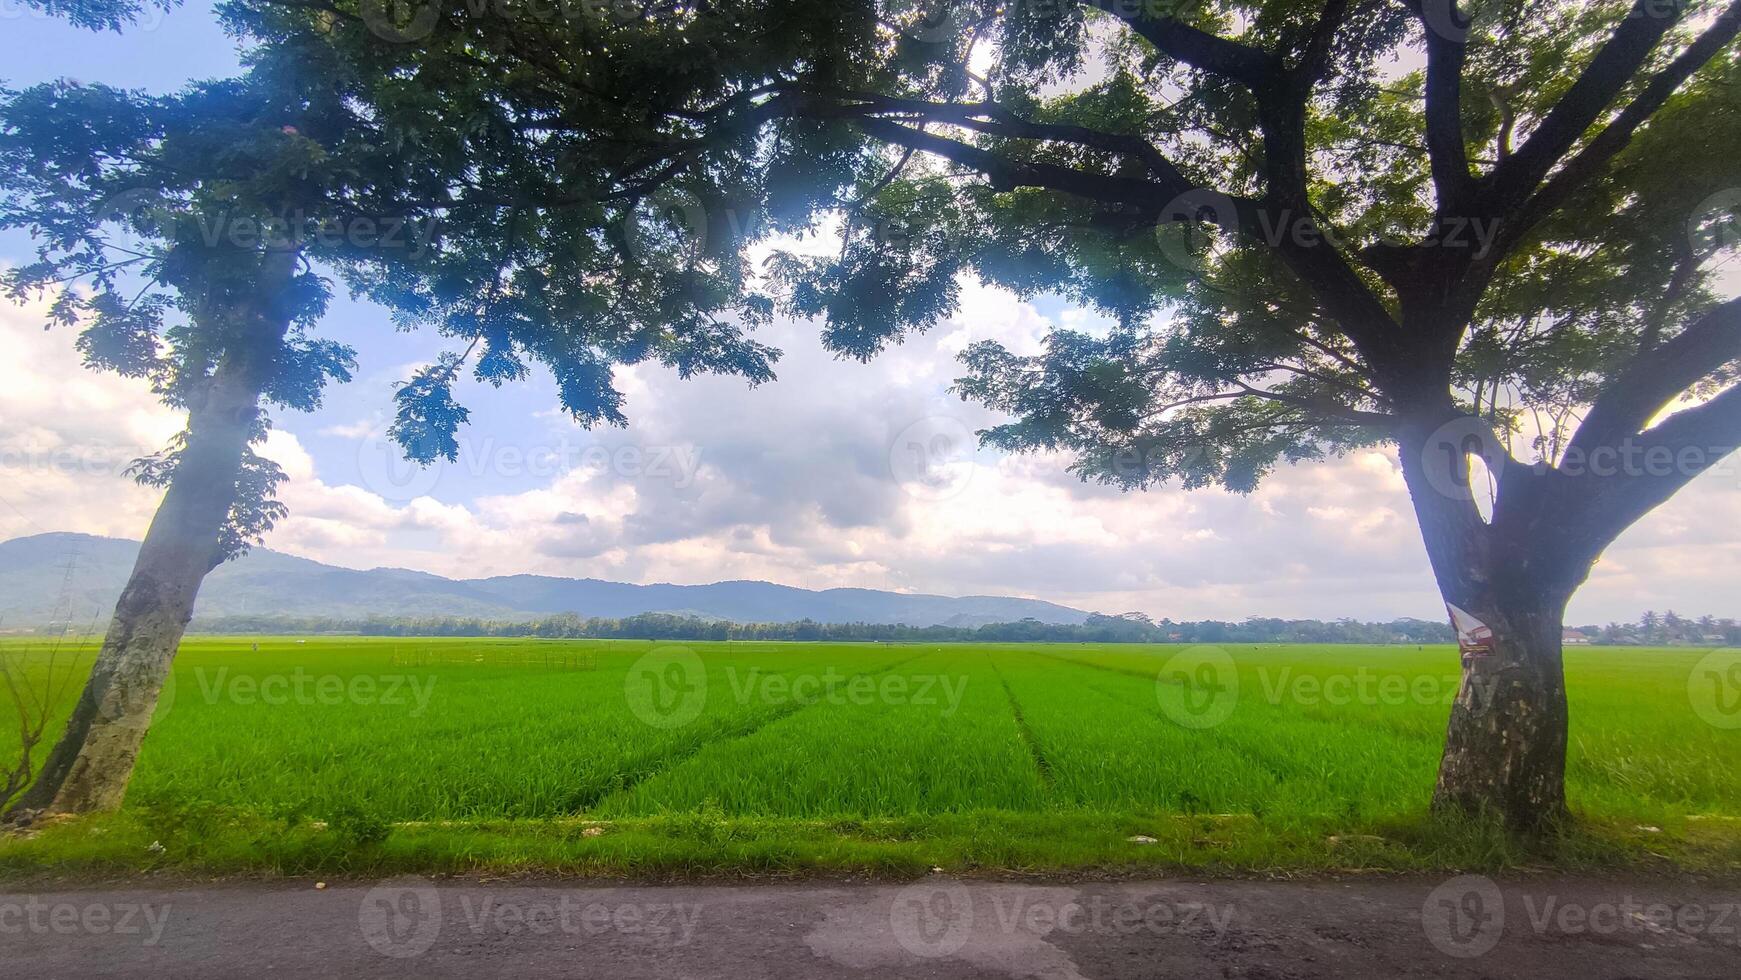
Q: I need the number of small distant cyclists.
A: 0